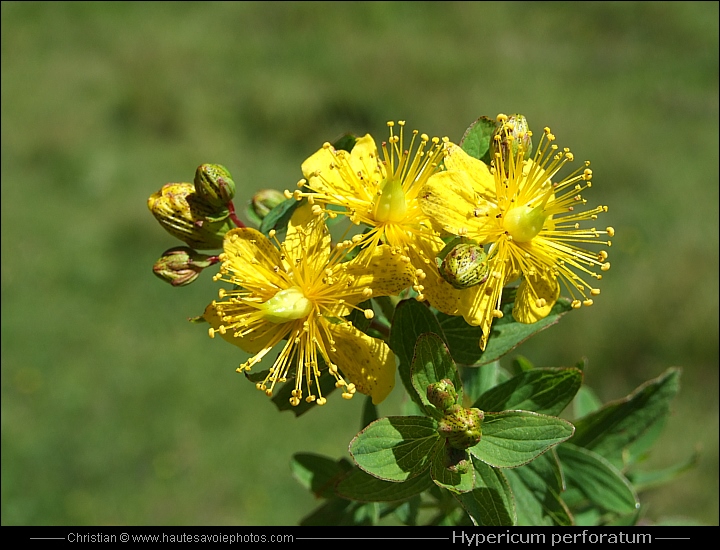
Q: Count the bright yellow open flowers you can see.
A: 3